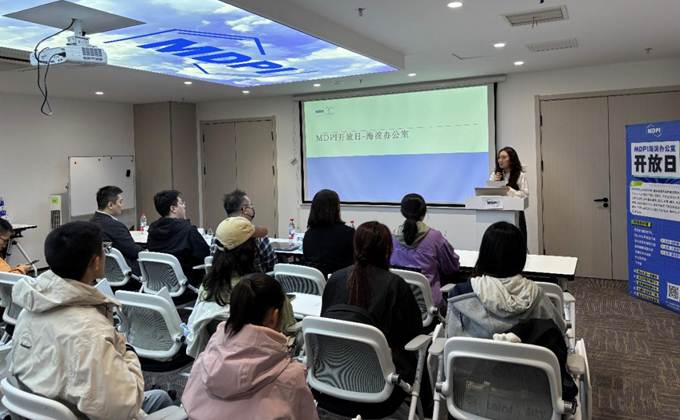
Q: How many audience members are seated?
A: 11